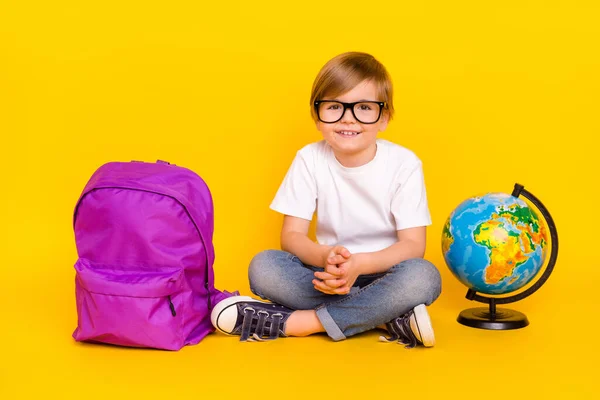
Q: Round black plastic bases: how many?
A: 1